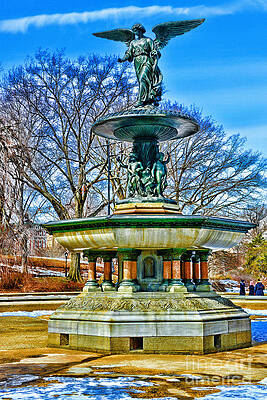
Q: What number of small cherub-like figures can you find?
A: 2